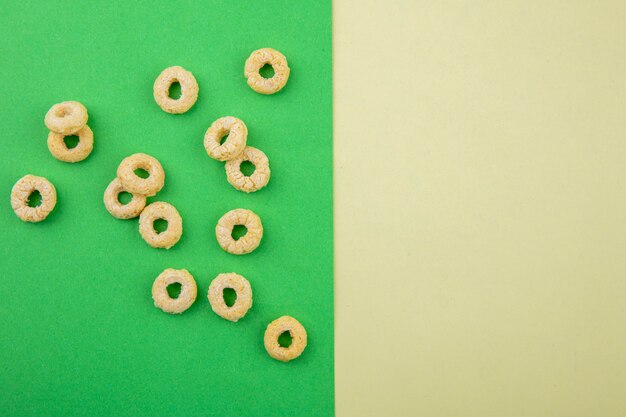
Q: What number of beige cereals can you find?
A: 14